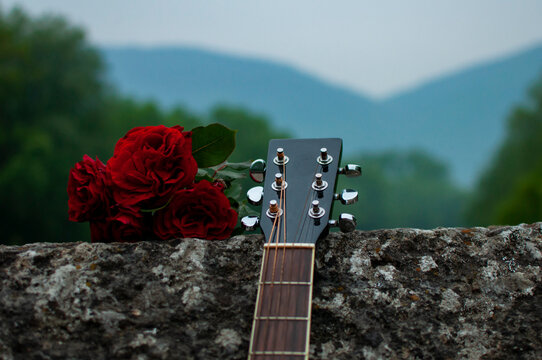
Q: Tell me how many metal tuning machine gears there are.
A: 6